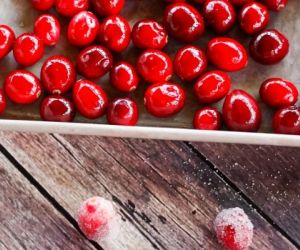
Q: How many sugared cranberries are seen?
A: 2